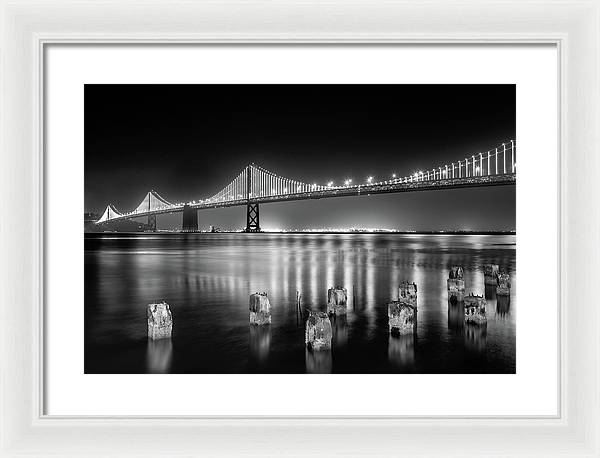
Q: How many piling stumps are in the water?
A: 11